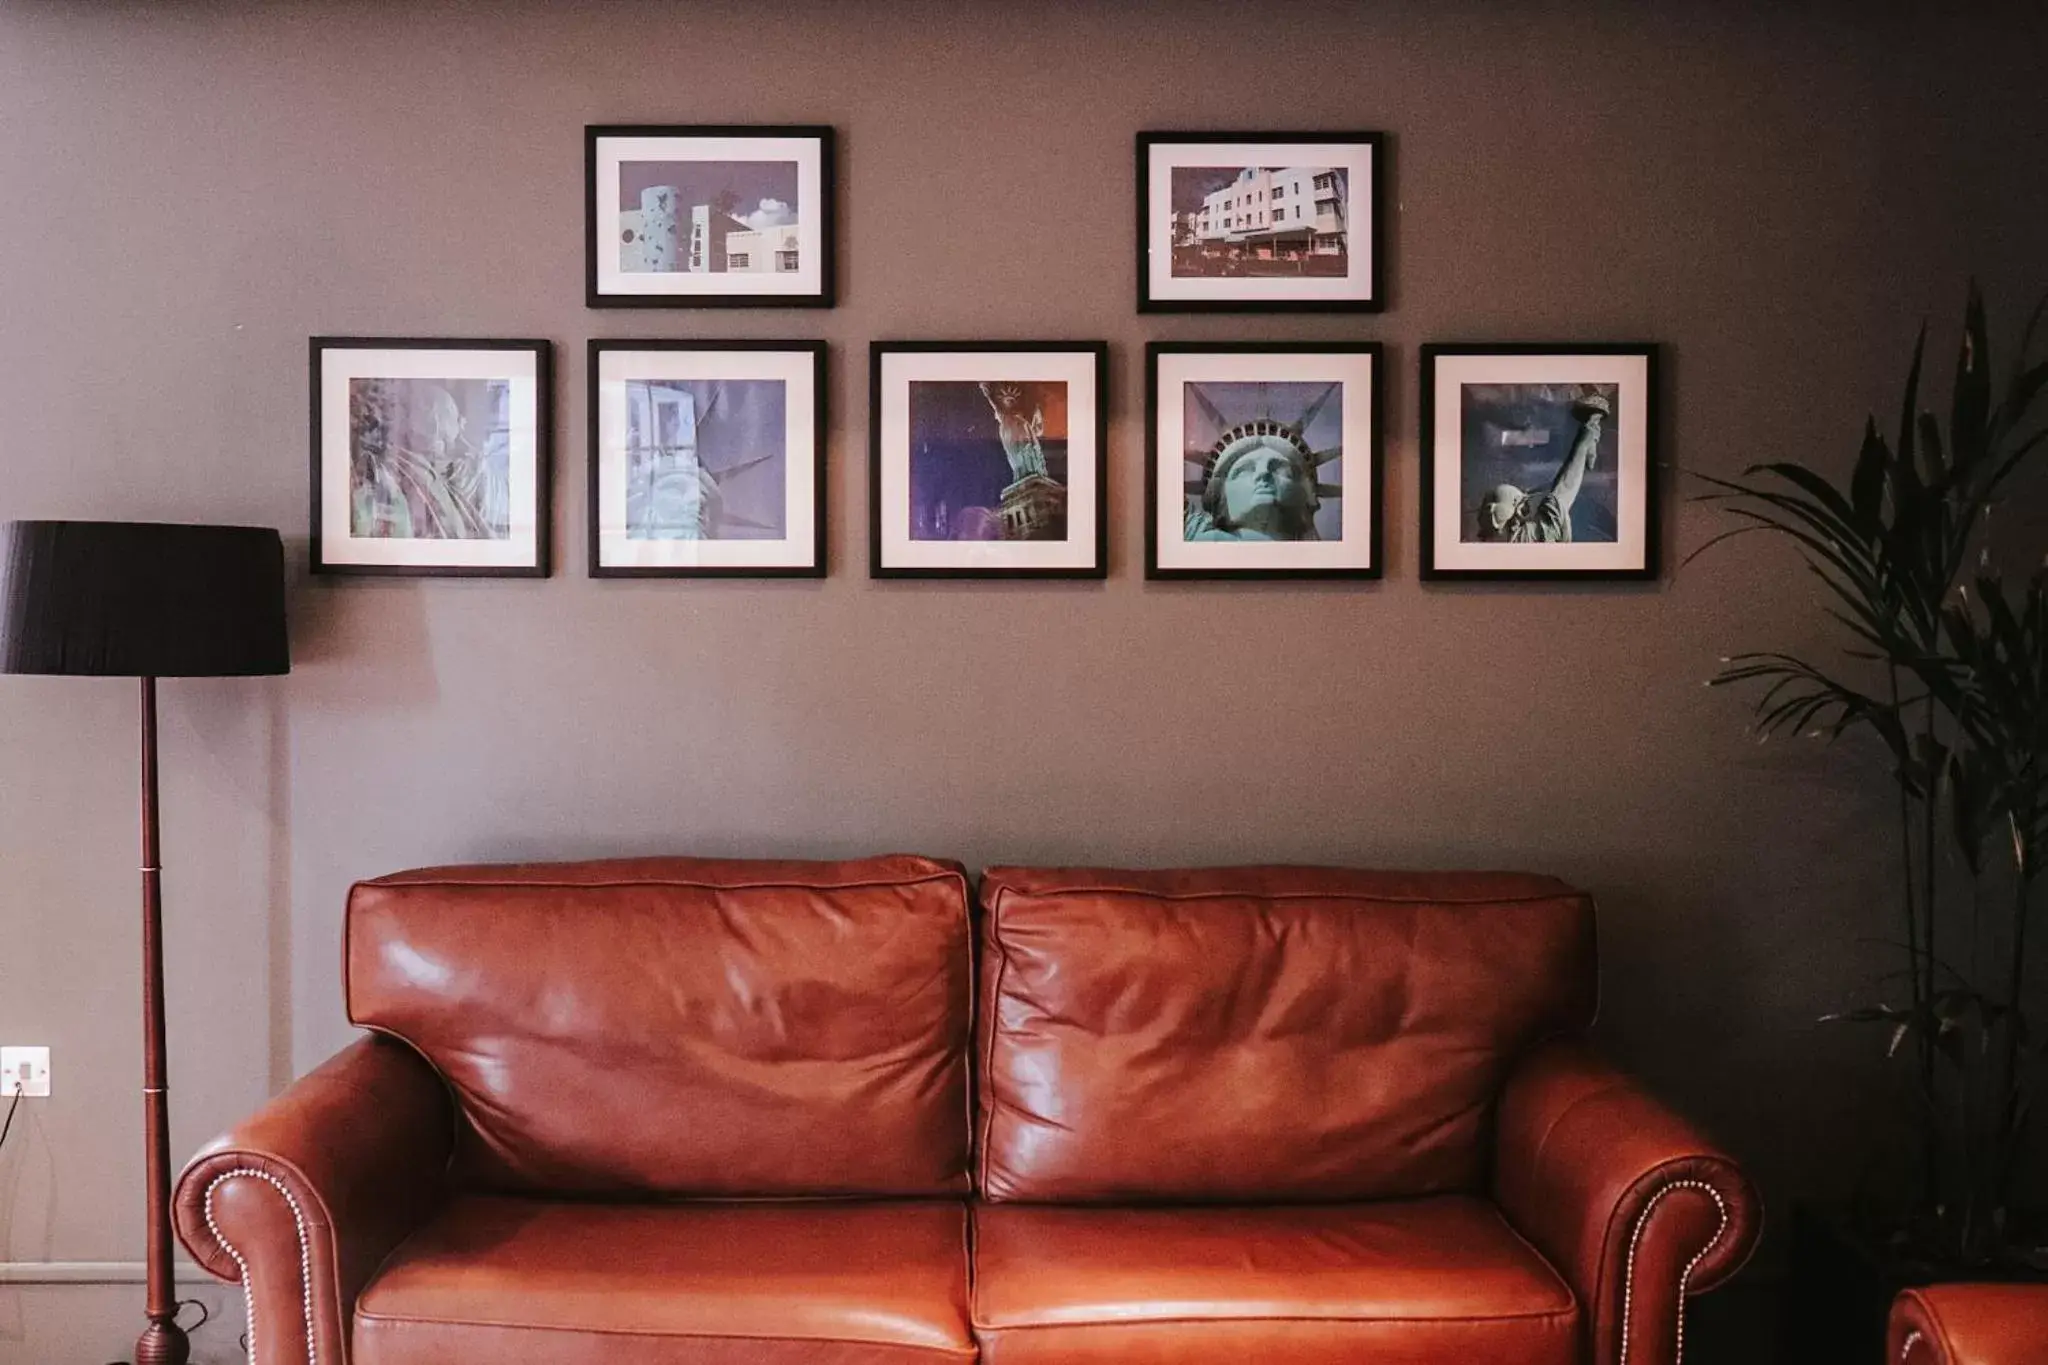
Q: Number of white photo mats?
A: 7